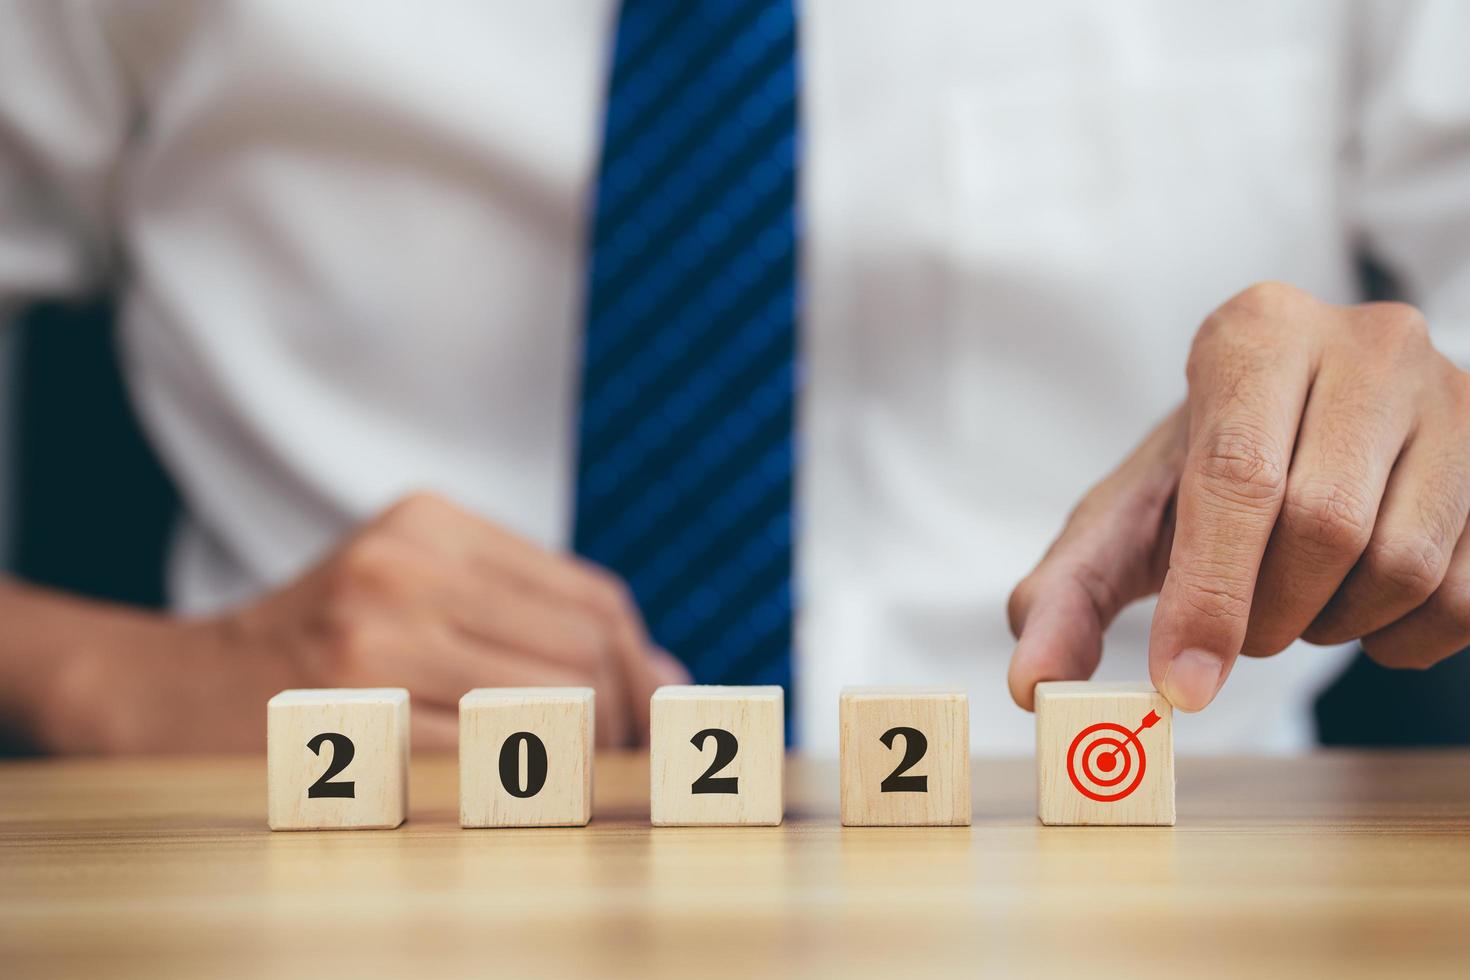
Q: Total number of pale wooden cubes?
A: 5